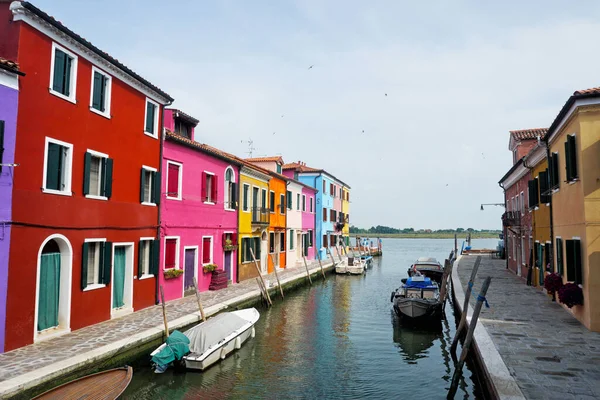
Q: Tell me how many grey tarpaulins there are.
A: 1